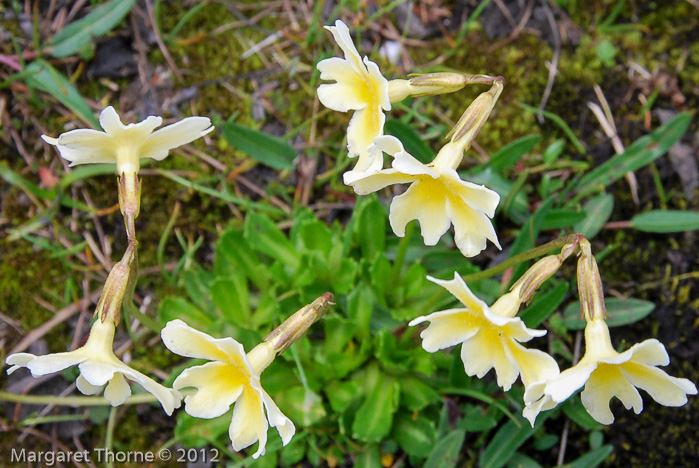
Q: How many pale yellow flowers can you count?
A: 7